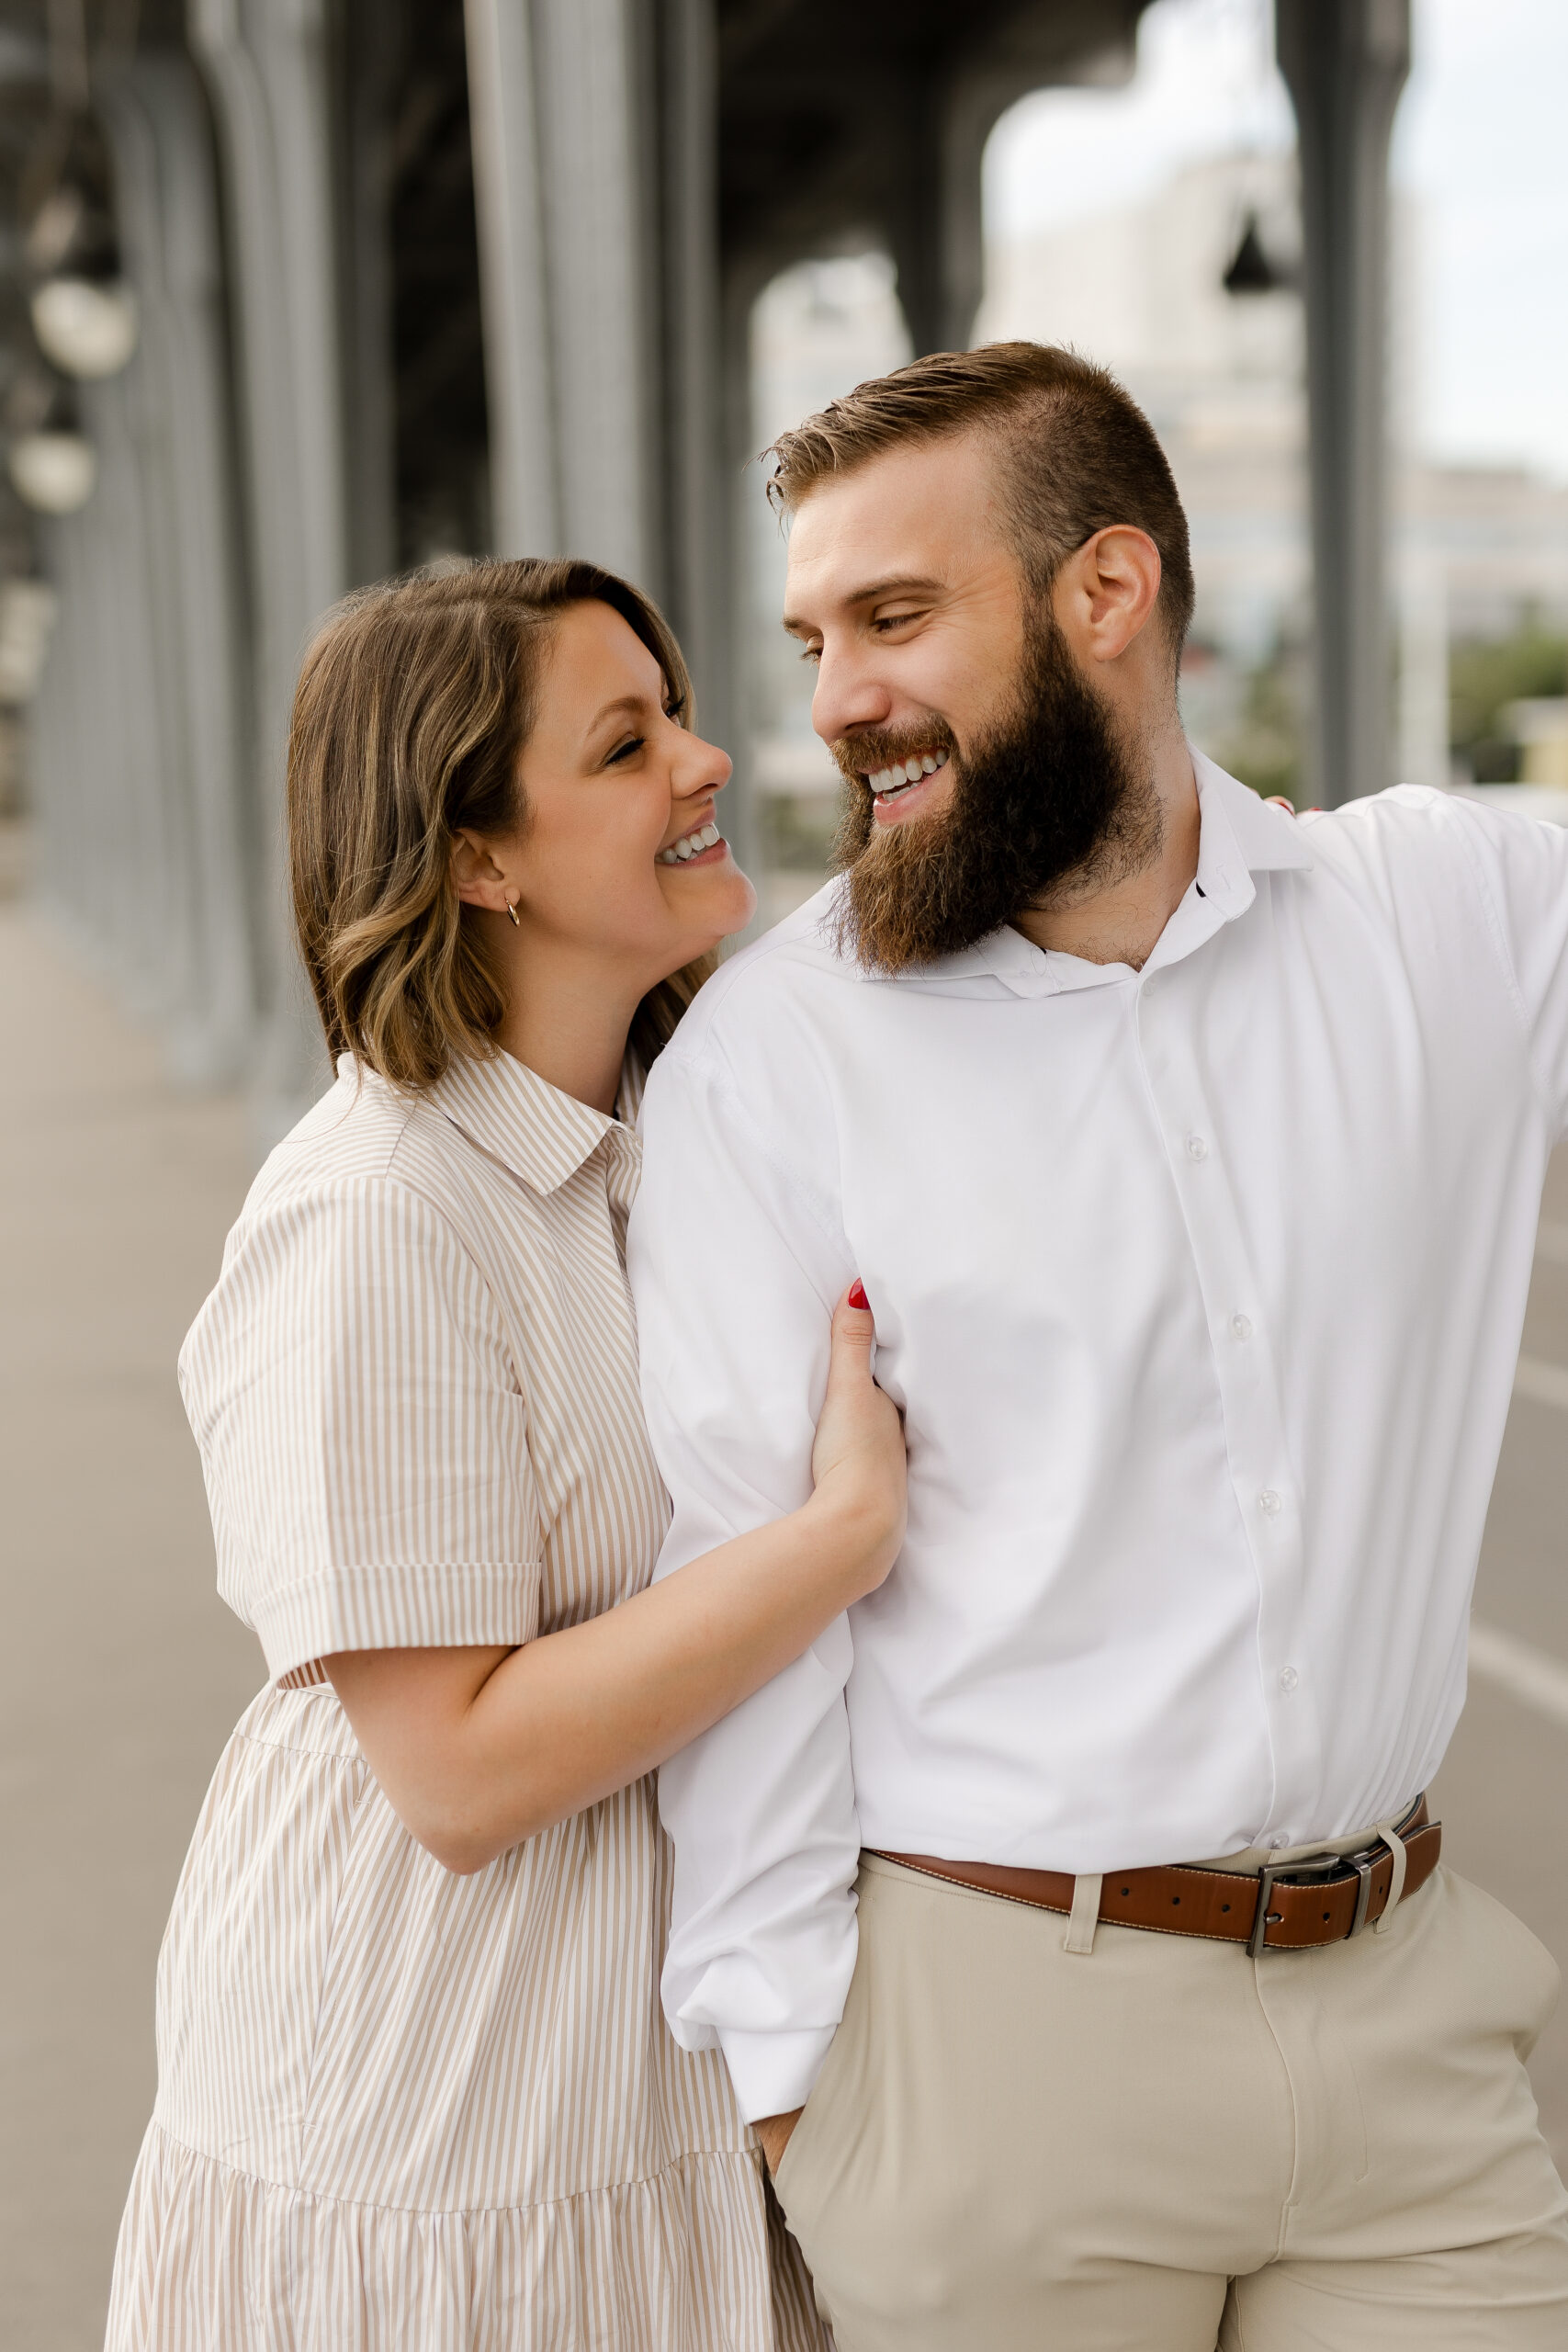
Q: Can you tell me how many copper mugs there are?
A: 0